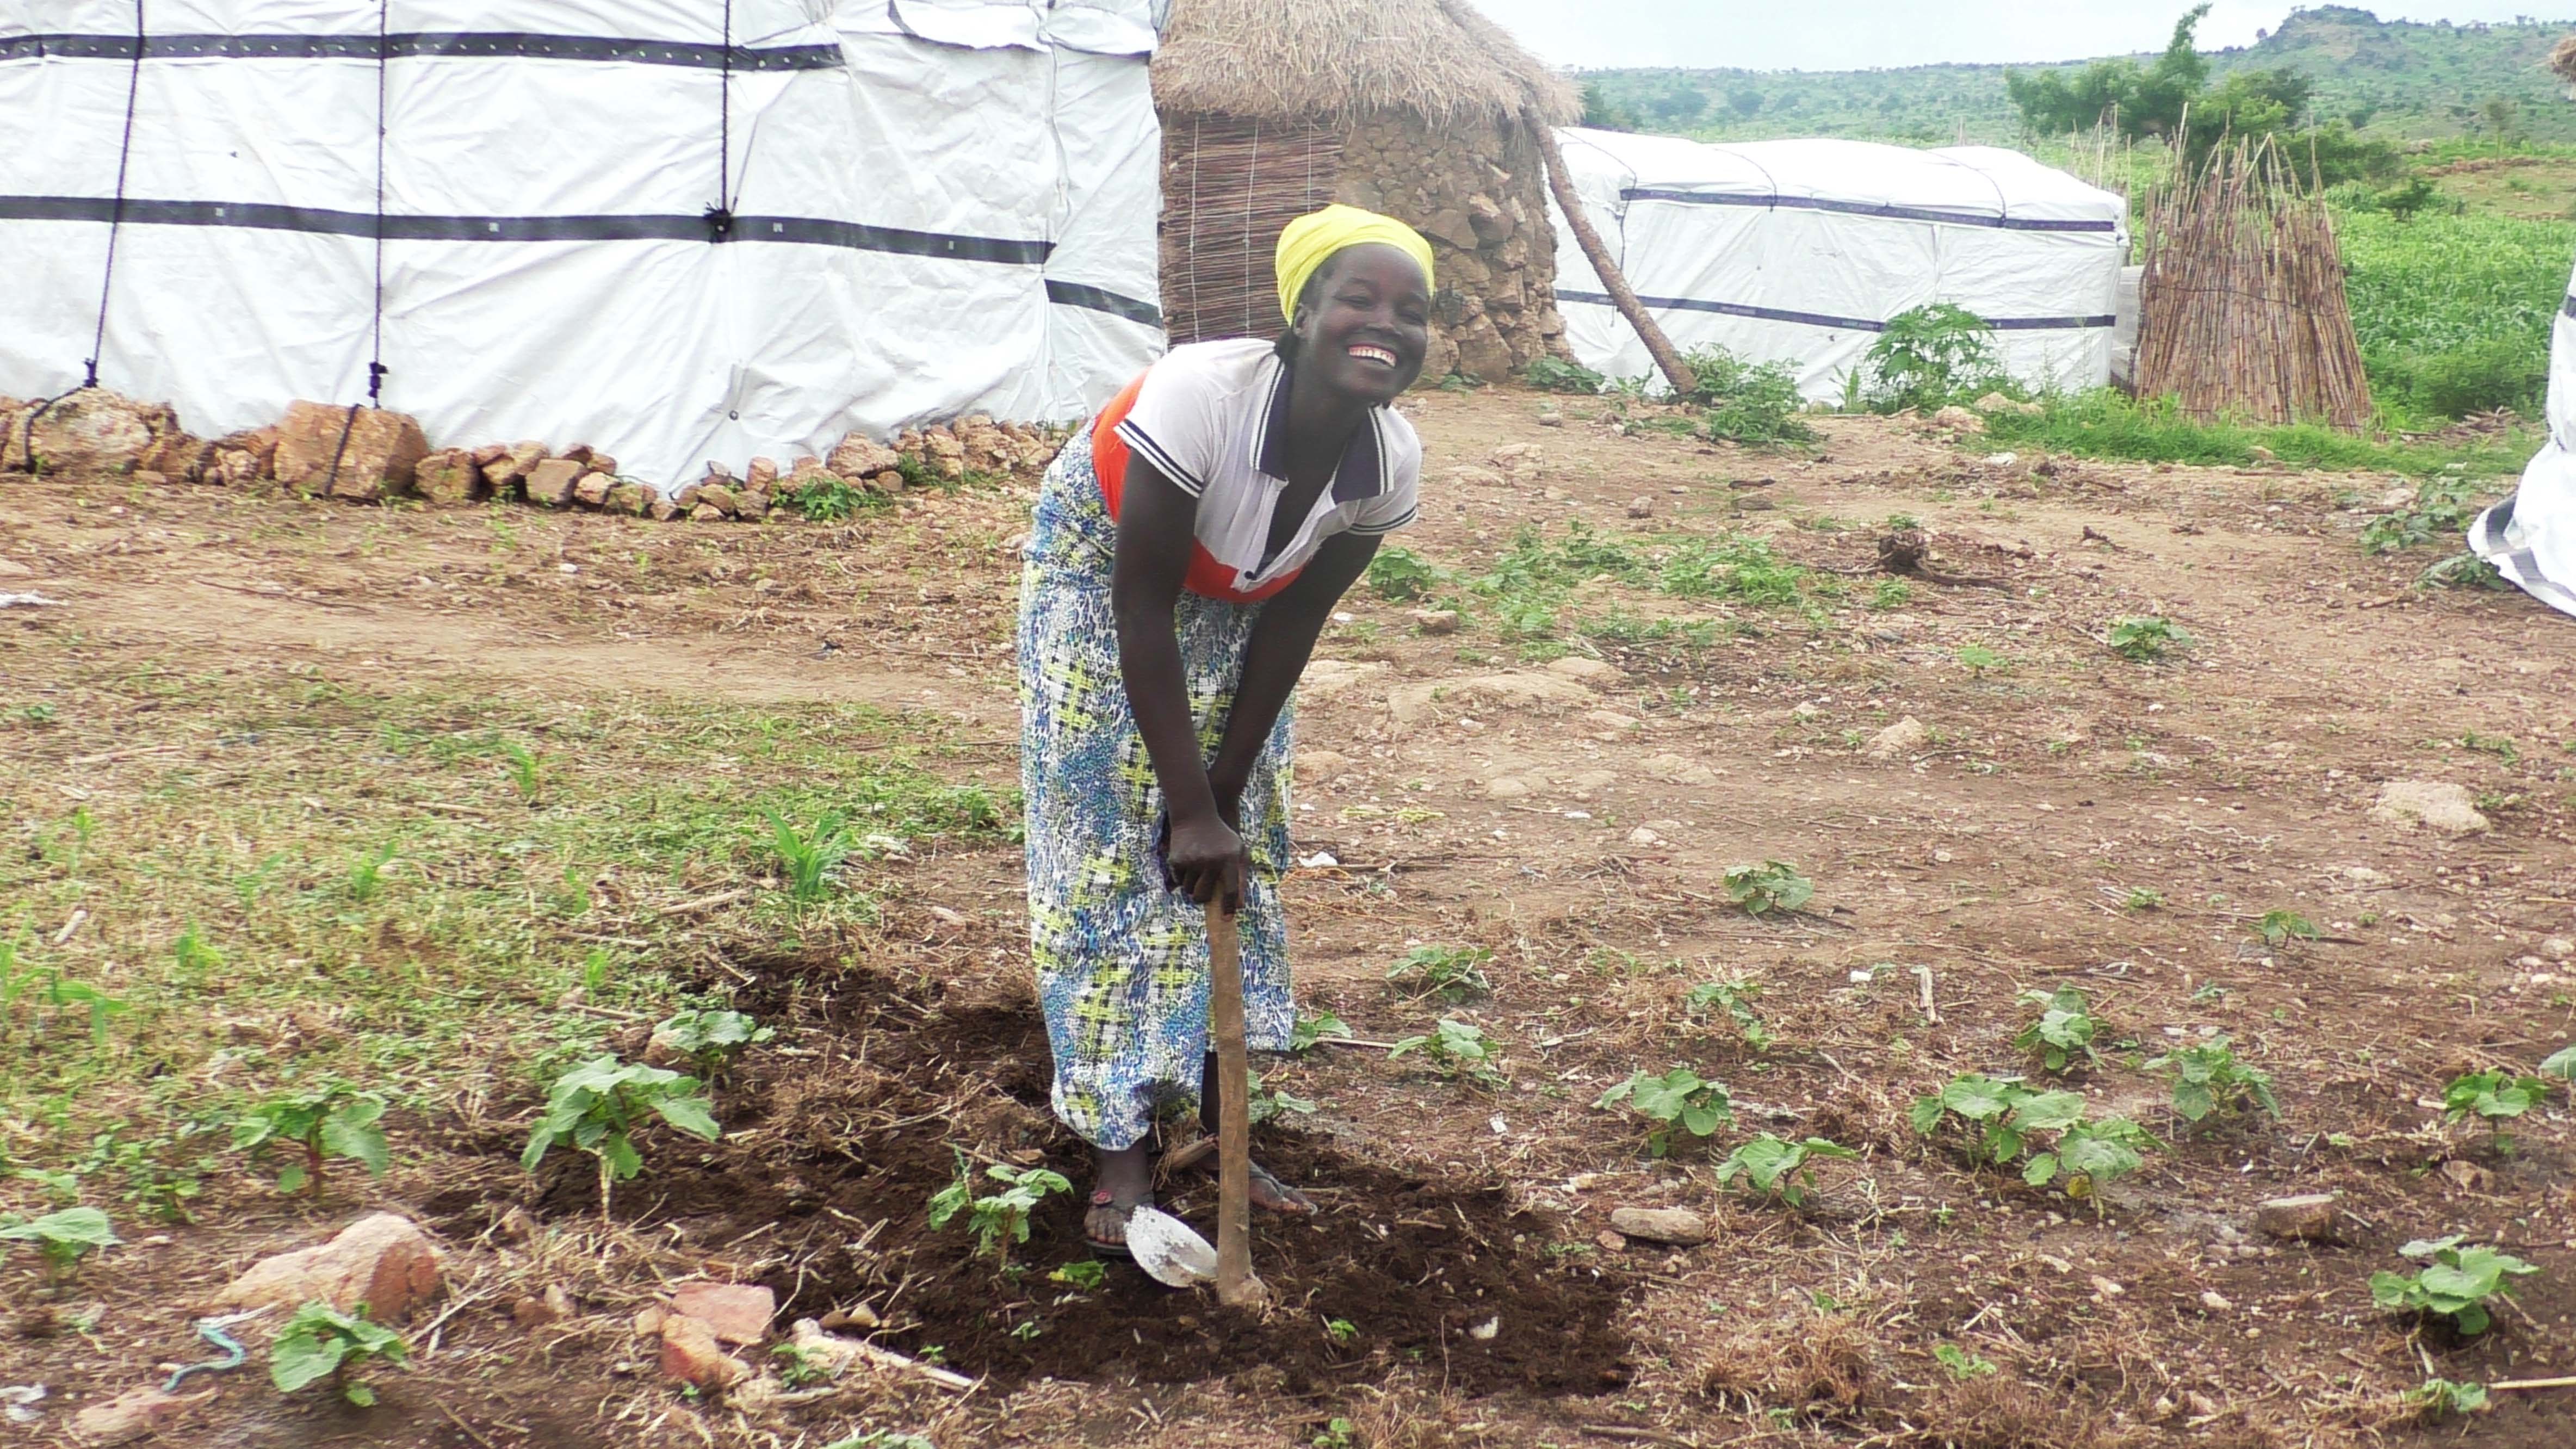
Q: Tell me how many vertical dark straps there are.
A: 3